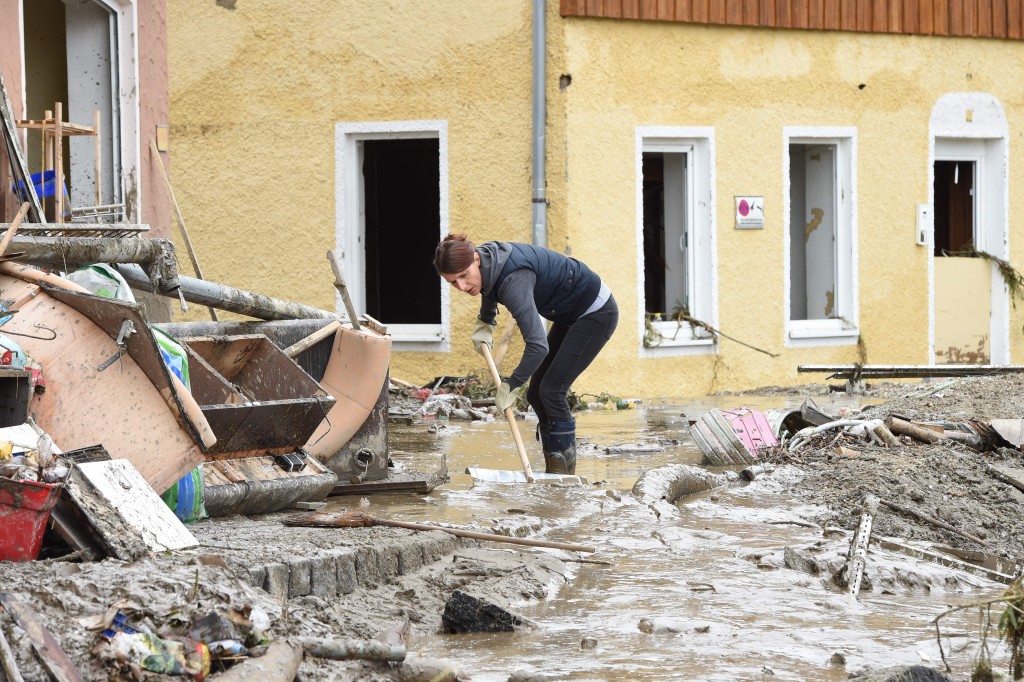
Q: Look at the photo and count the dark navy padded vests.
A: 1